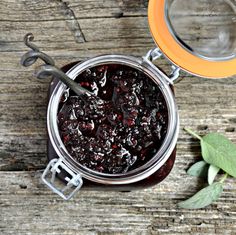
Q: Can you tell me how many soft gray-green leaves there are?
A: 4